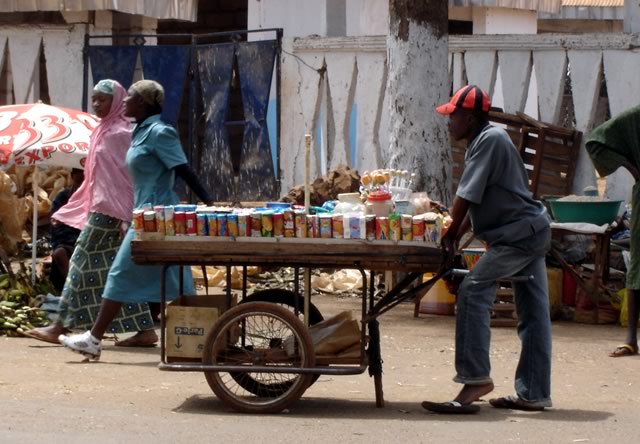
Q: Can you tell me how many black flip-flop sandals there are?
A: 2